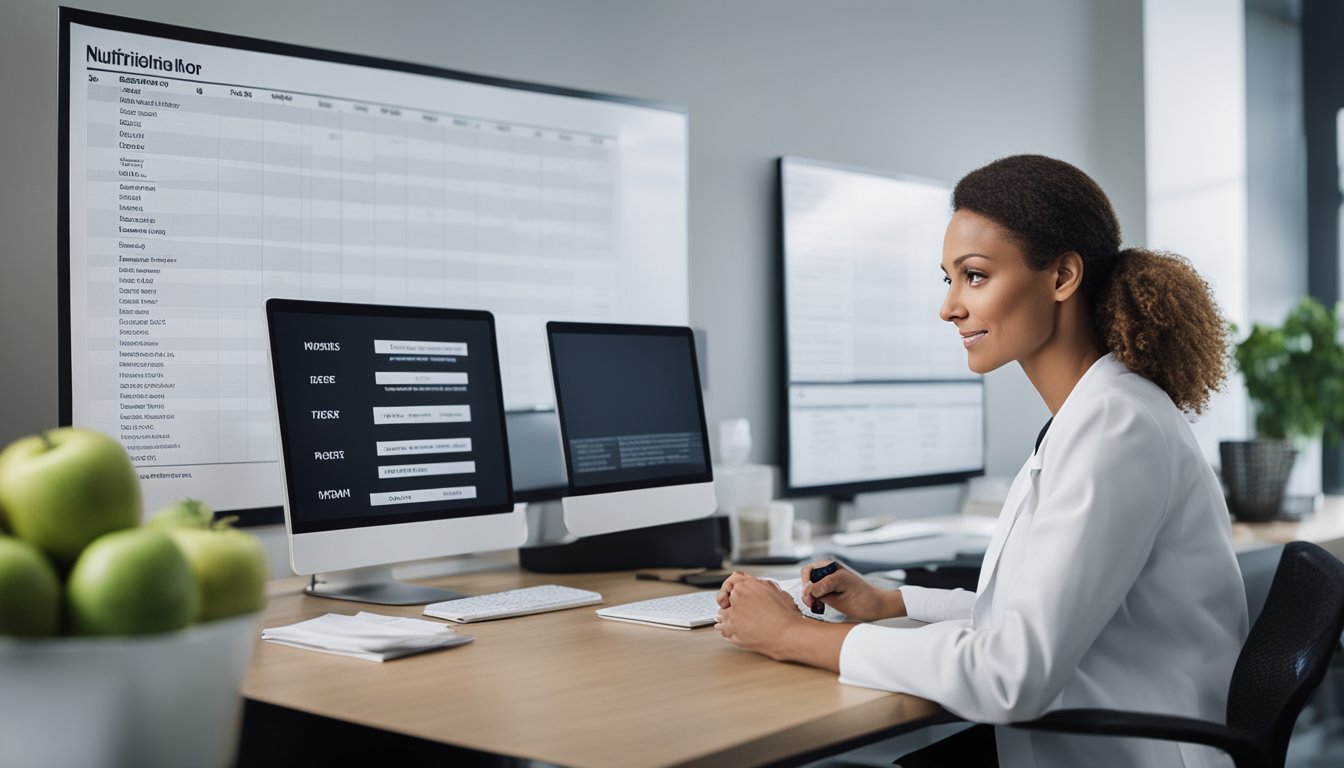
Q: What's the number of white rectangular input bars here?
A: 6